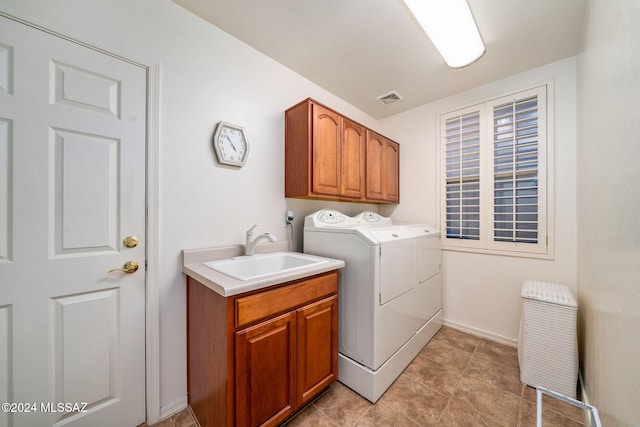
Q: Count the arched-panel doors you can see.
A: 4